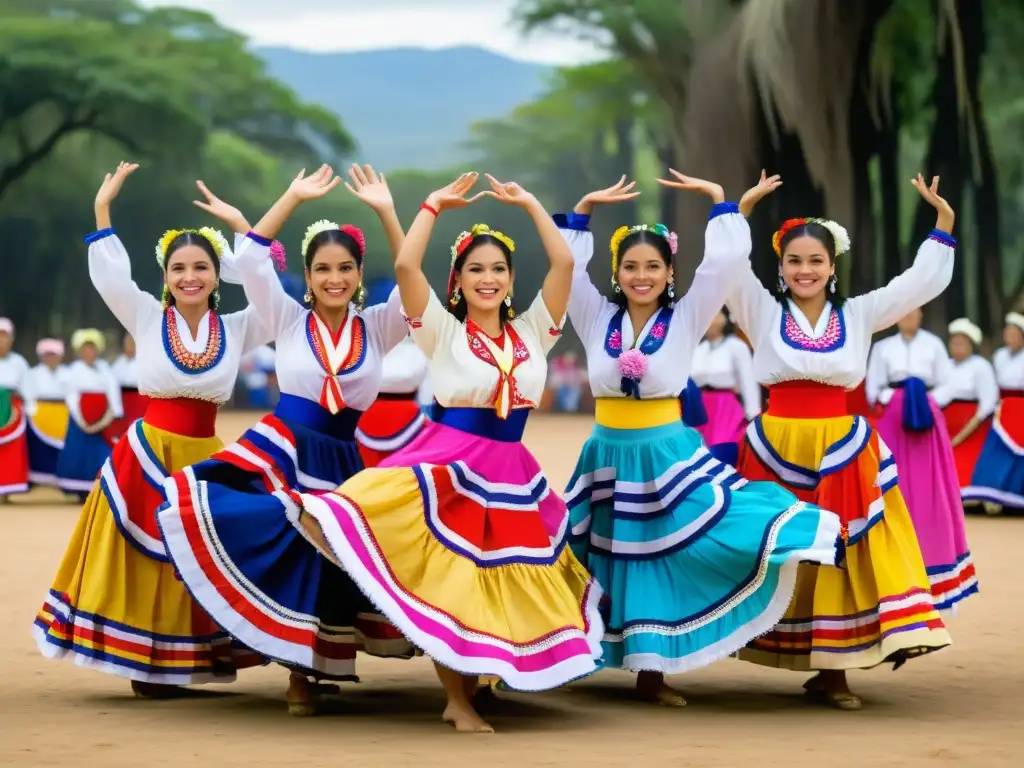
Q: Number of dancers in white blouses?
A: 5